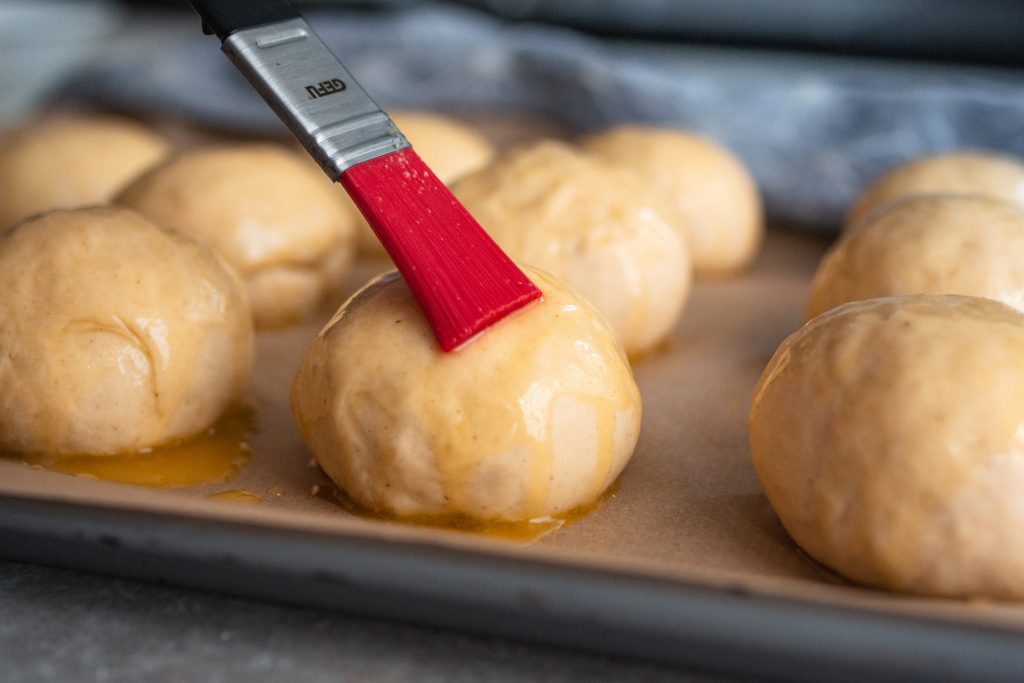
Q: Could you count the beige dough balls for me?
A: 10